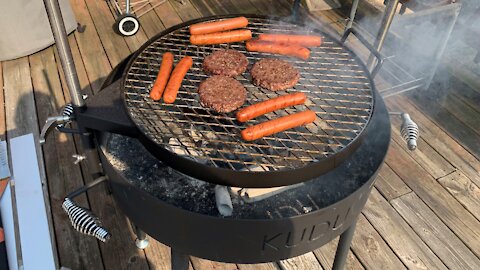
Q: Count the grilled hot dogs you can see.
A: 8